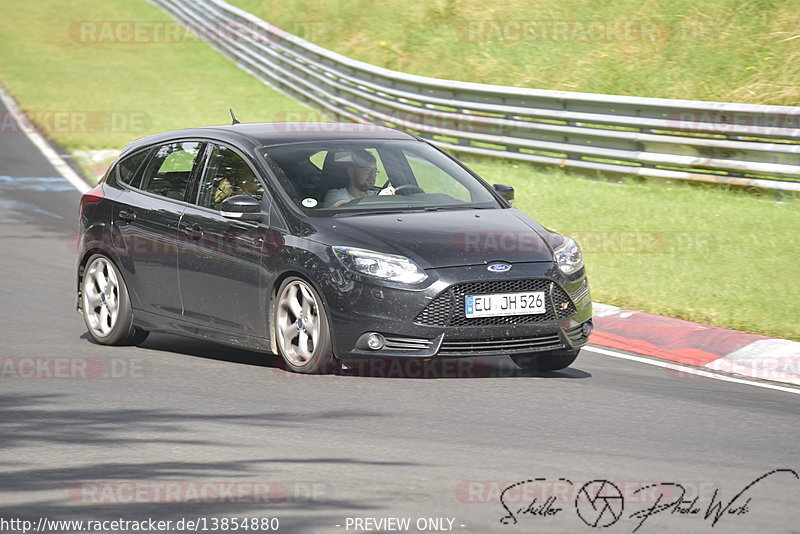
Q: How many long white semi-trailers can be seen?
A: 0